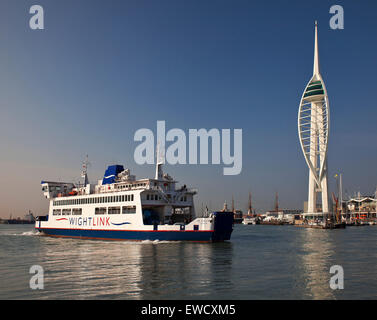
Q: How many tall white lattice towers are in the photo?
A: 1